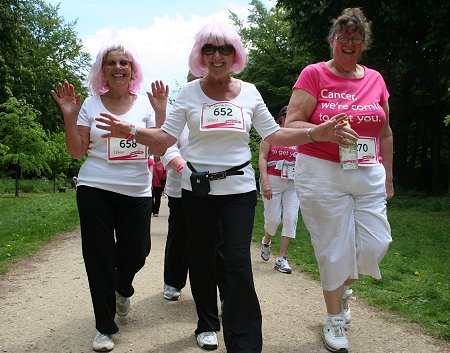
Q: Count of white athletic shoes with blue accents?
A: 2